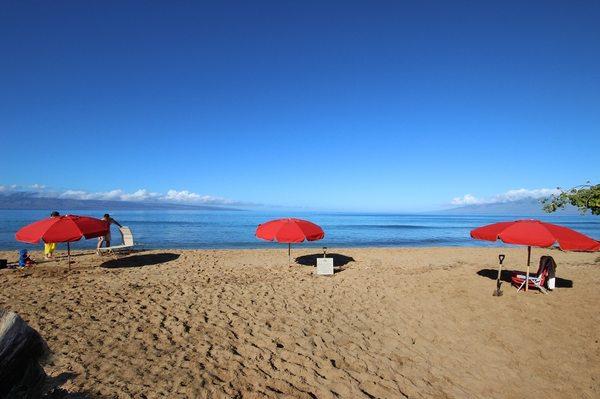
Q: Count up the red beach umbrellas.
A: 3